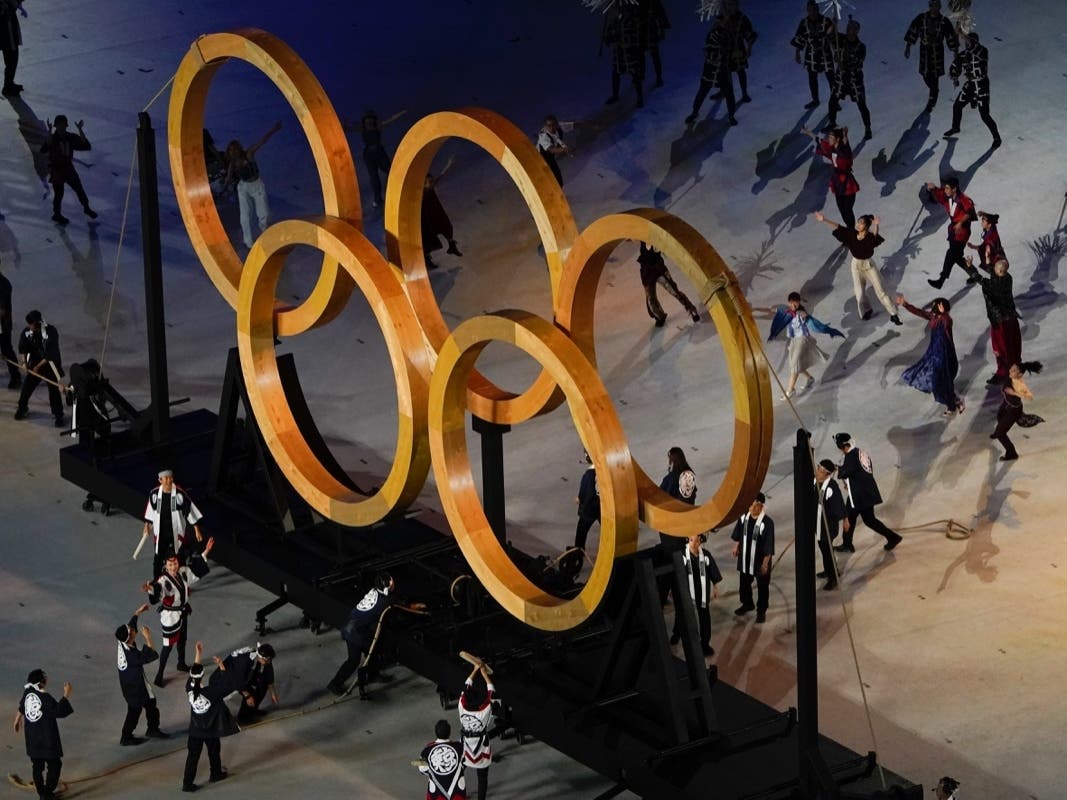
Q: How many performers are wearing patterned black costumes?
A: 8